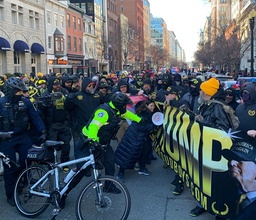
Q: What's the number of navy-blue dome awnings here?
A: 3